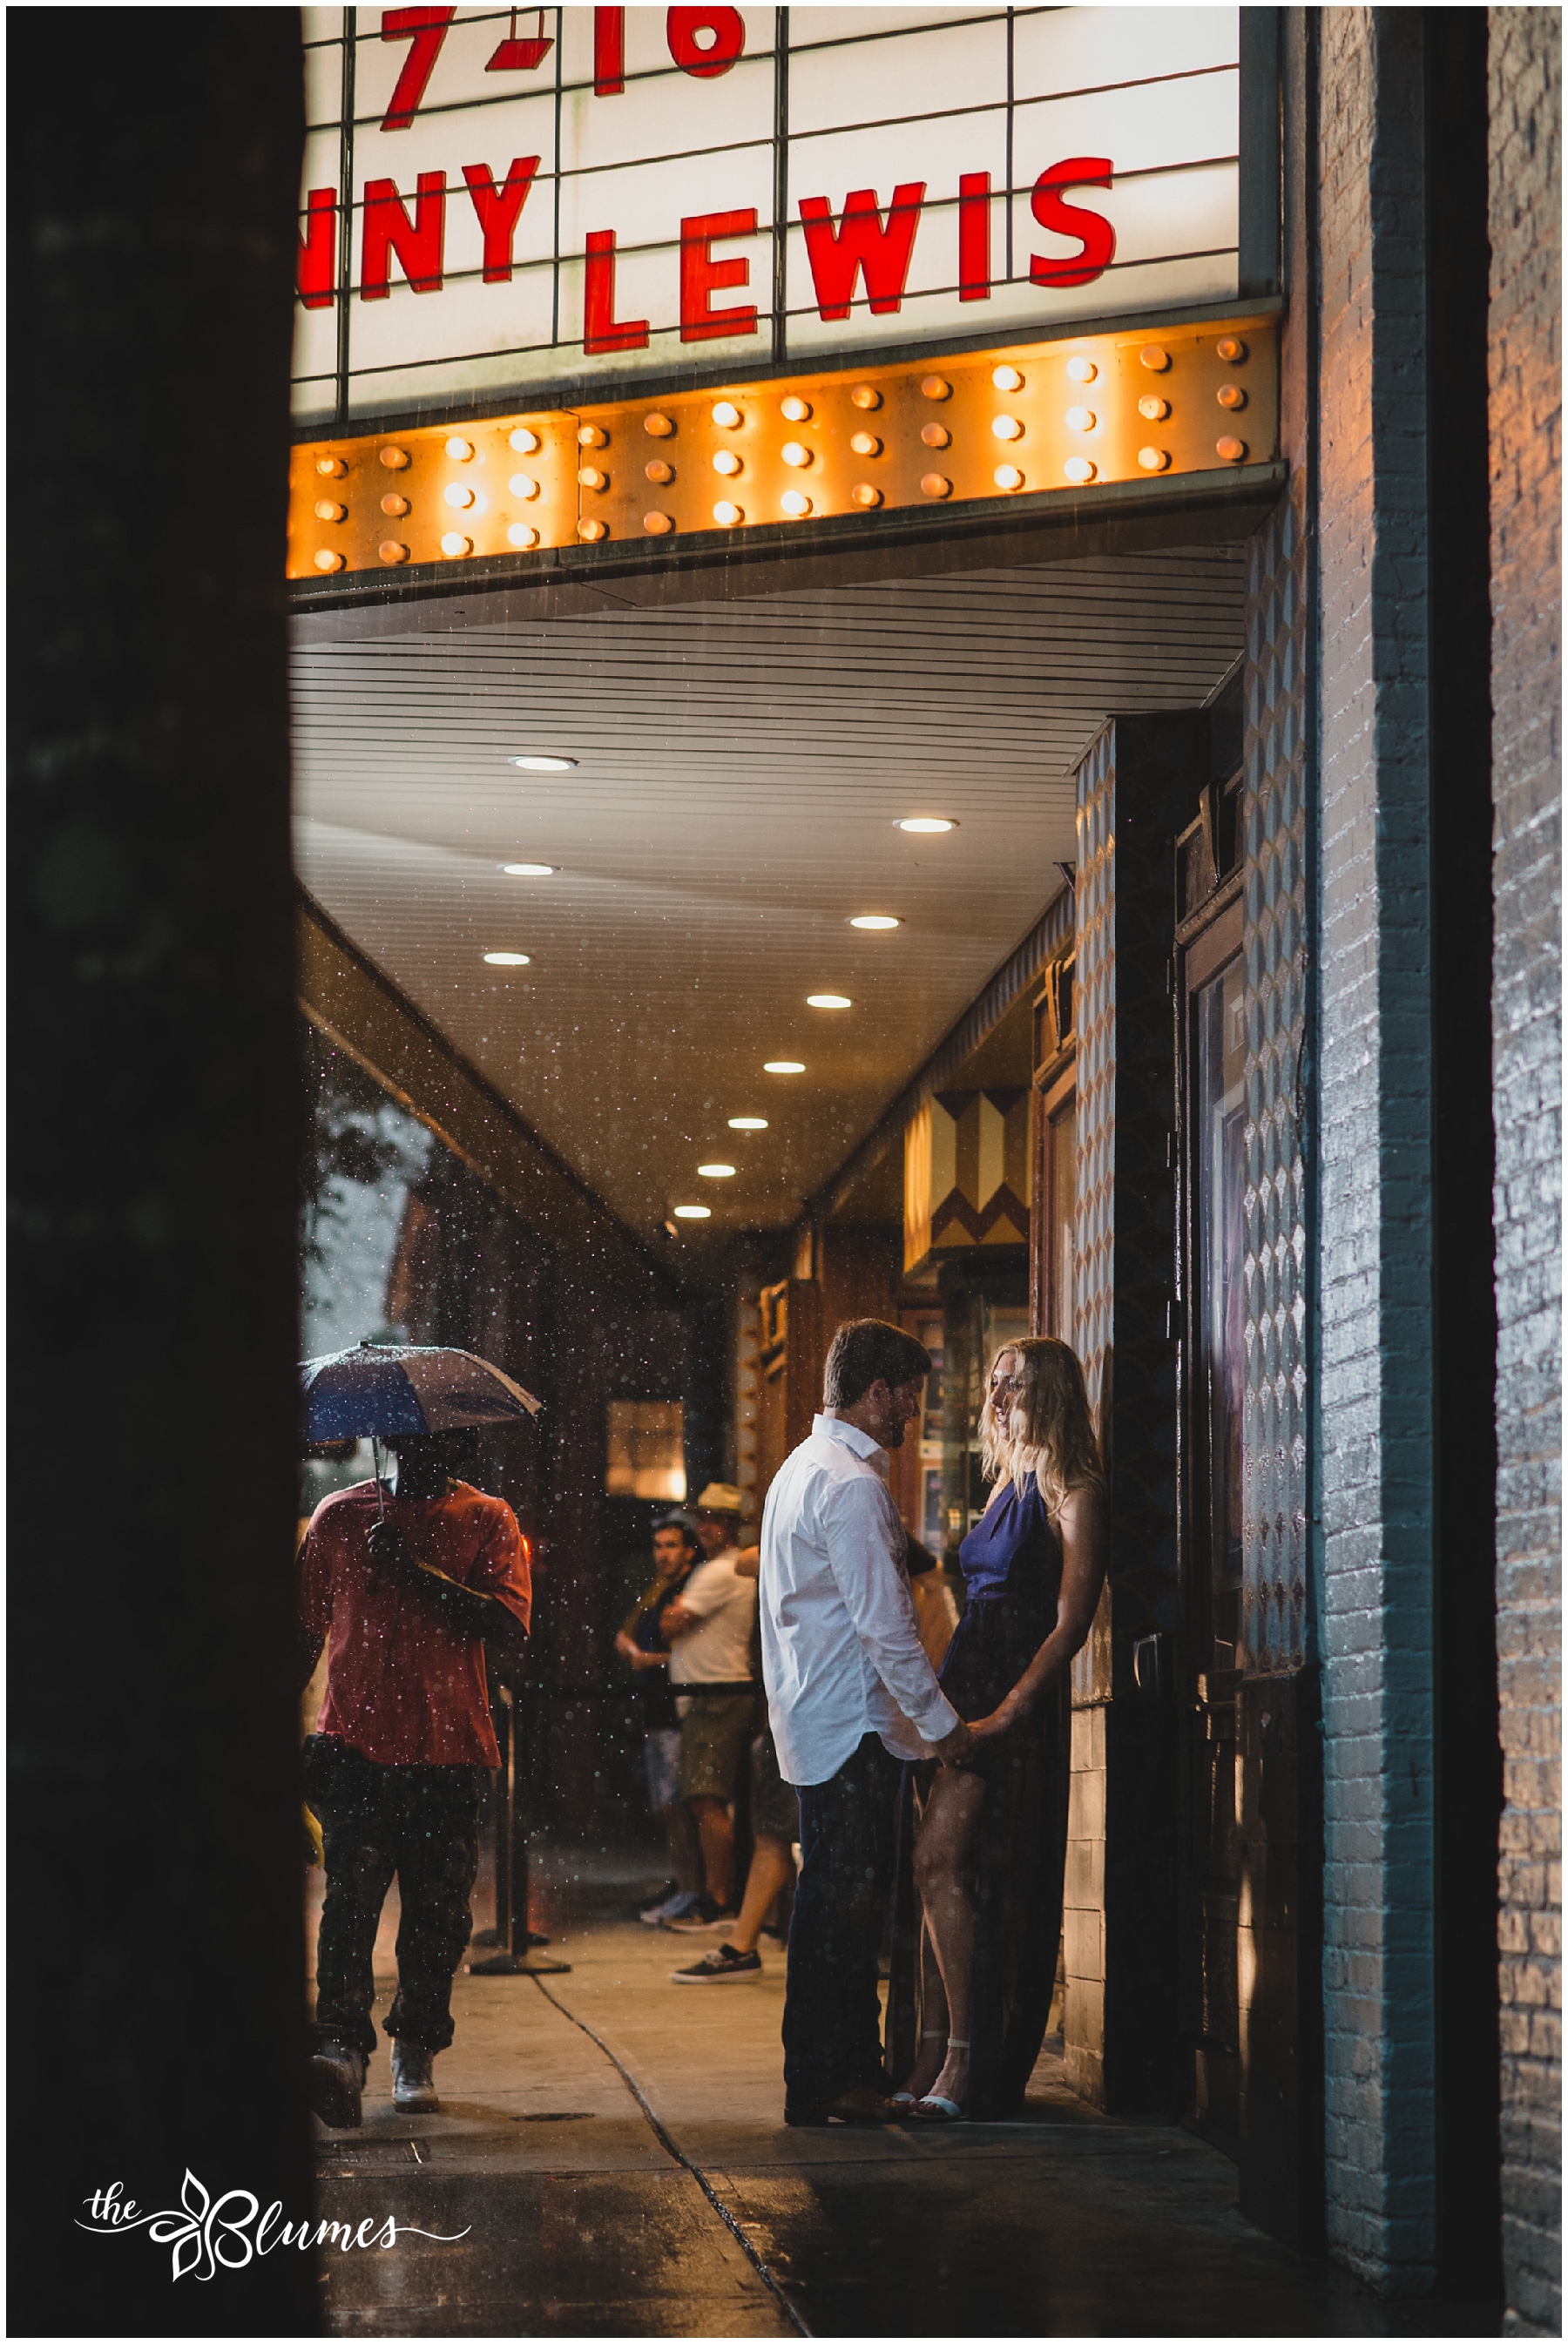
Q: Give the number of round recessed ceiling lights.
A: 10